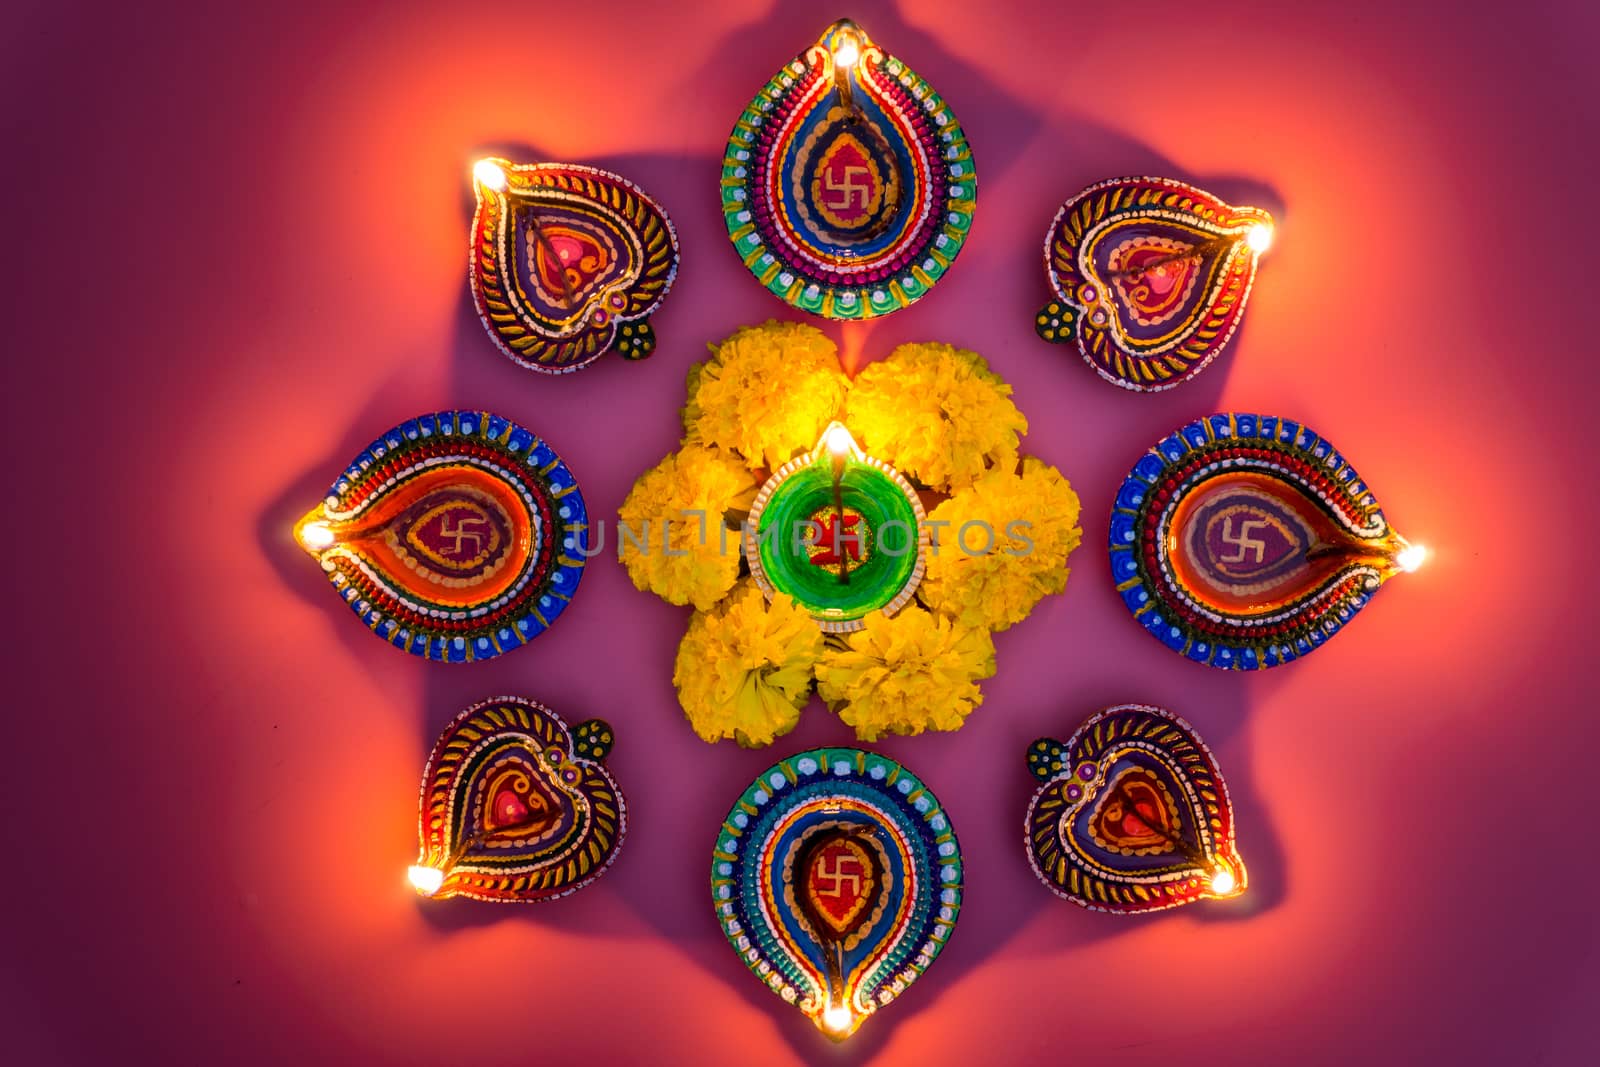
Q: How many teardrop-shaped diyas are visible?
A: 4